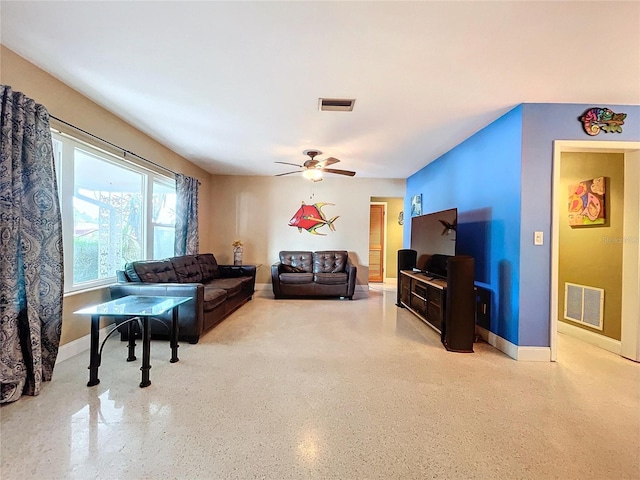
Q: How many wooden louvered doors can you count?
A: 1